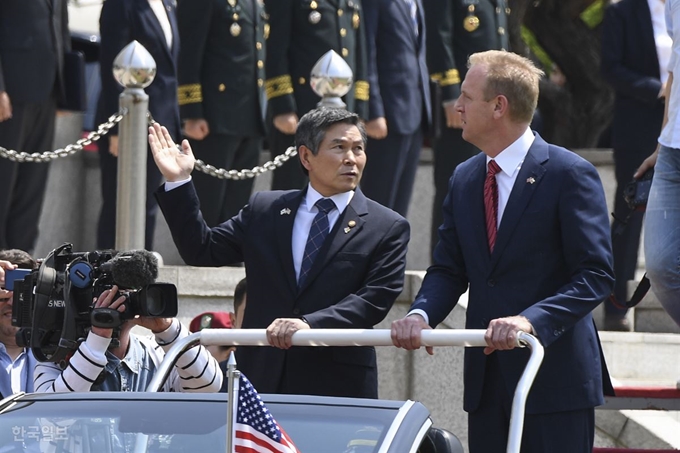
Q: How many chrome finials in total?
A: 2